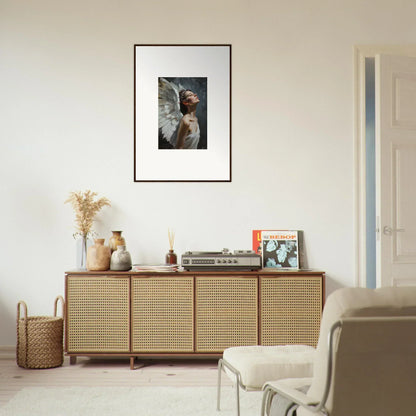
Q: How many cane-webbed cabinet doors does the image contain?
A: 4